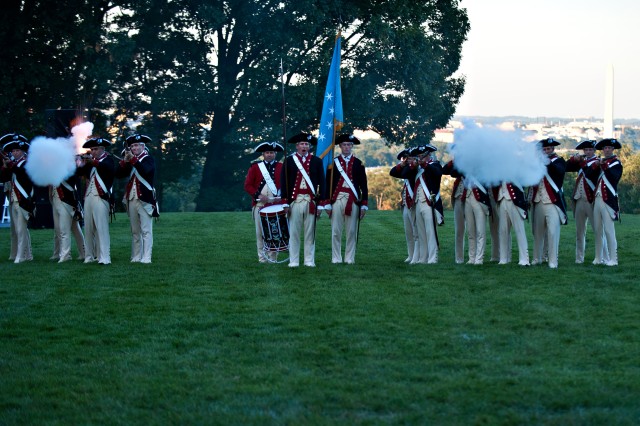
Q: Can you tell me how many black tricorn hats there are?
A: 12